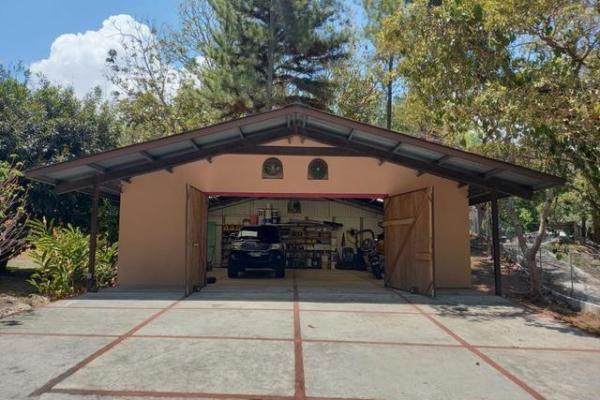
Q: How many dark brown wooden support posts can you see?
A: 2